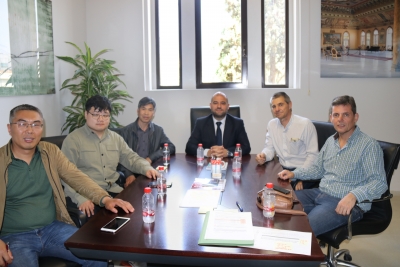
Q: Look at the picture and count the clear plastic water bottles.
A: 7